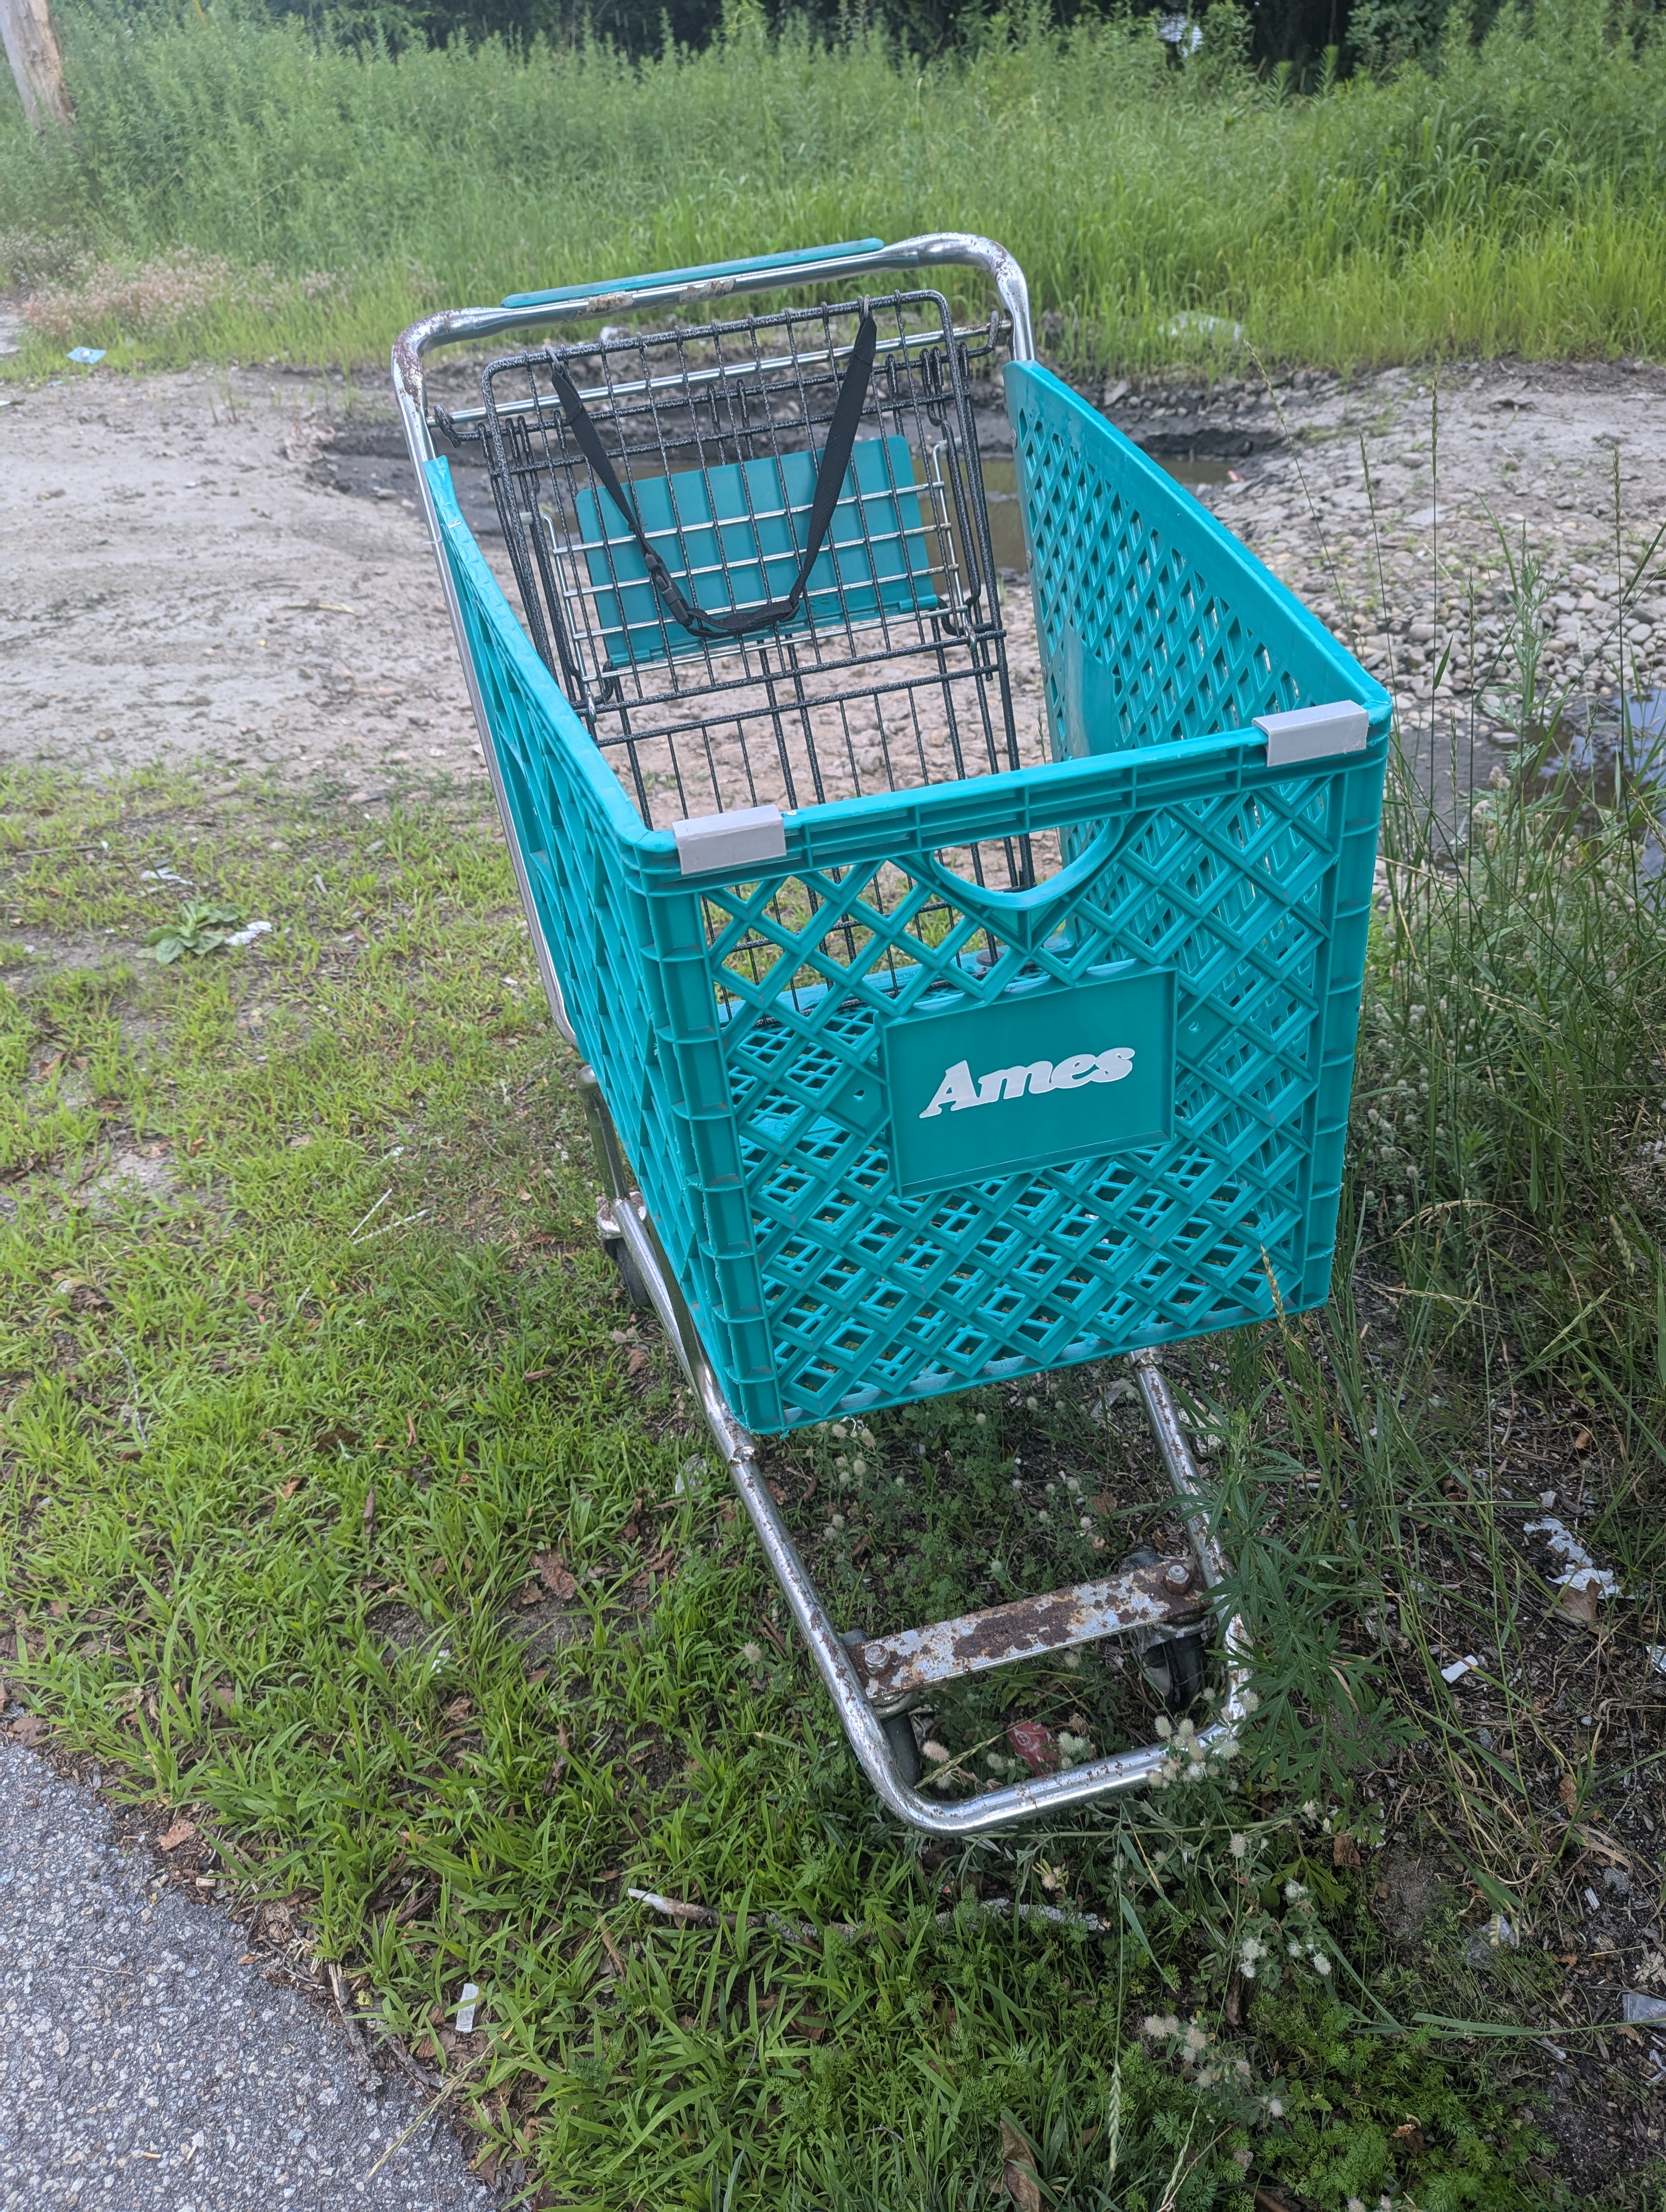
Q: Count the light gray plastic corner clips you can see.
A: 2